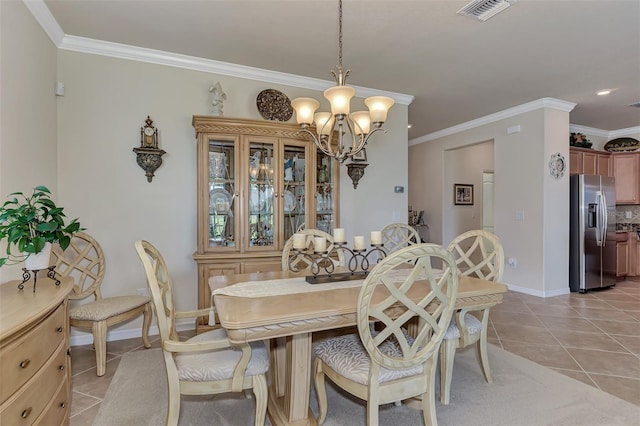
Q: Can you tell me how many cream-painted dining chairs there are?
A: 6